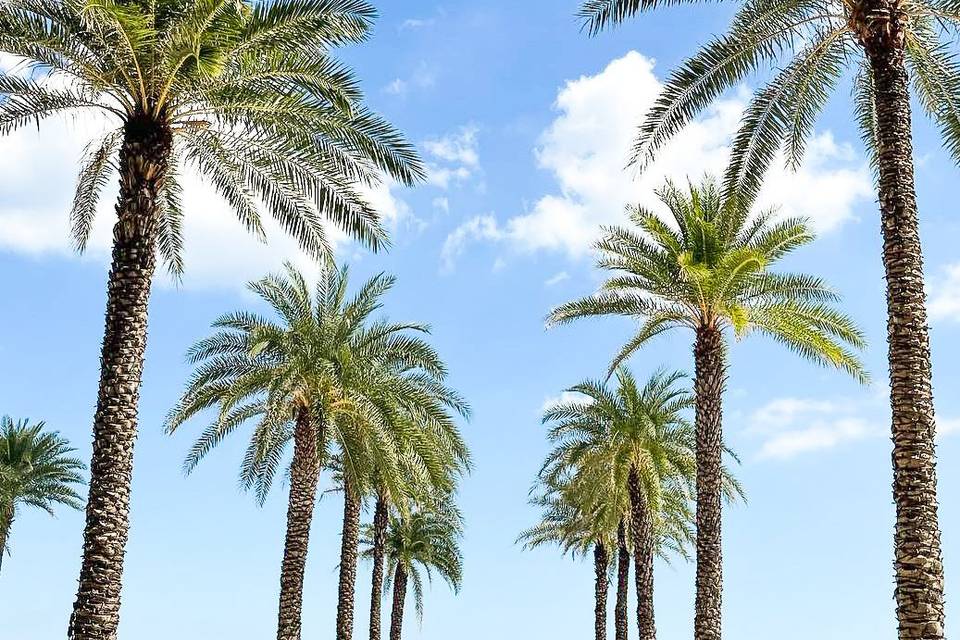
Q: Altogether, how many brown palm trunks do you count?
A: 11